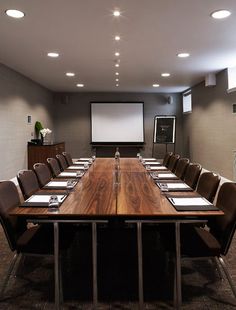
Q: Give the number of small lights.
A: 7